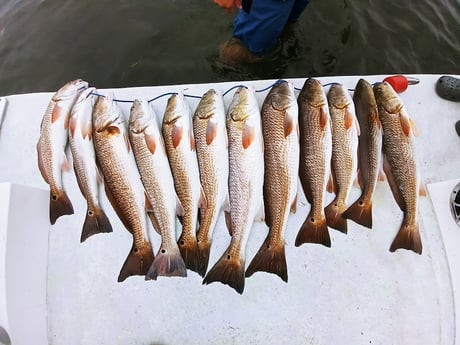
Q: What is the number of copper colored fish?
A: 12